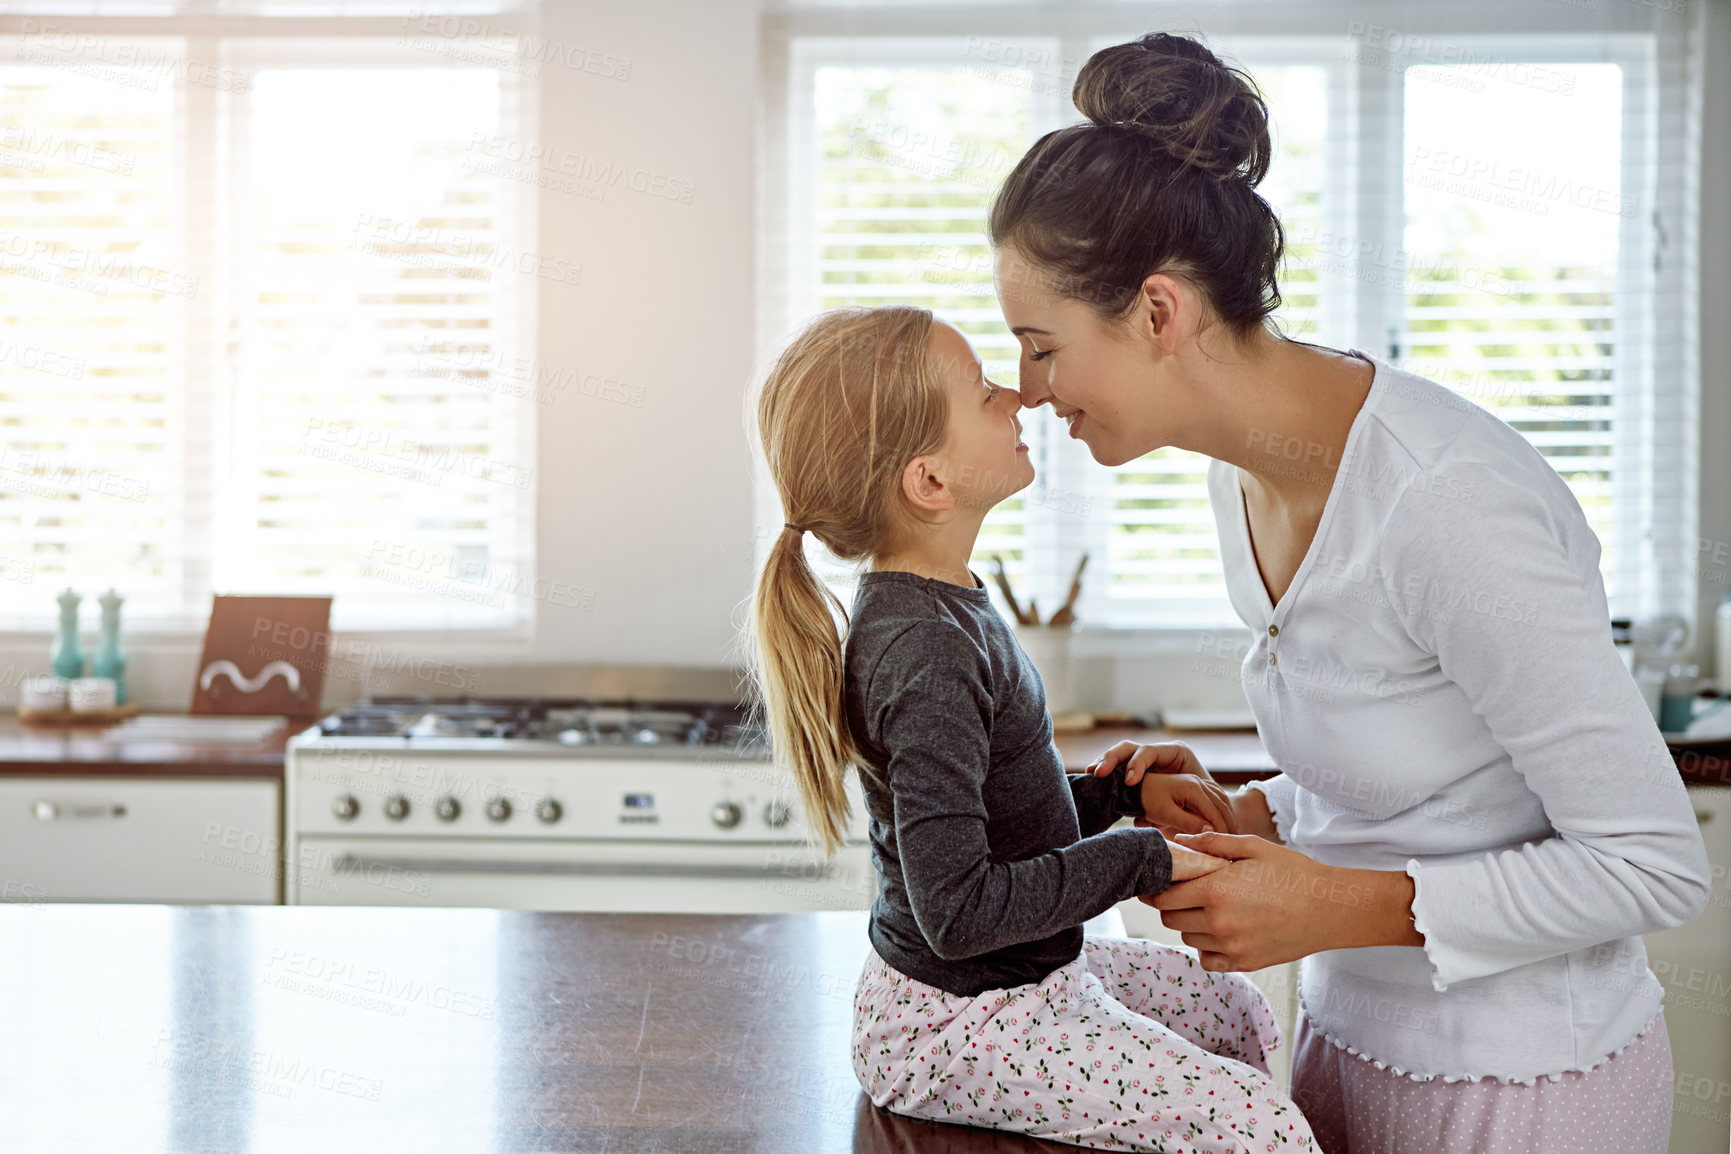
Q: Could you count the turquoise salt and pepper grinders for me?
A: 2